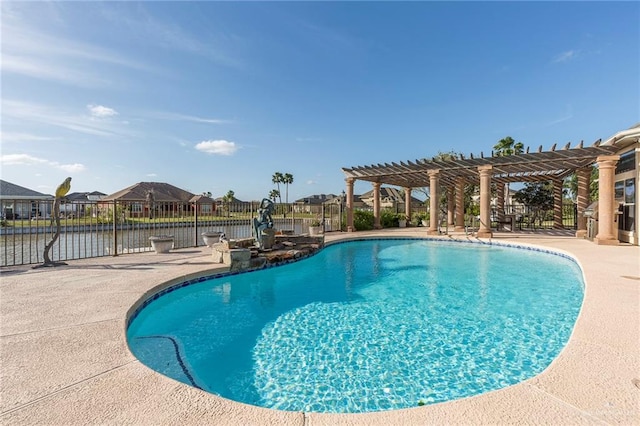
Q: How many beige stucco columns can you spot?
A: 11